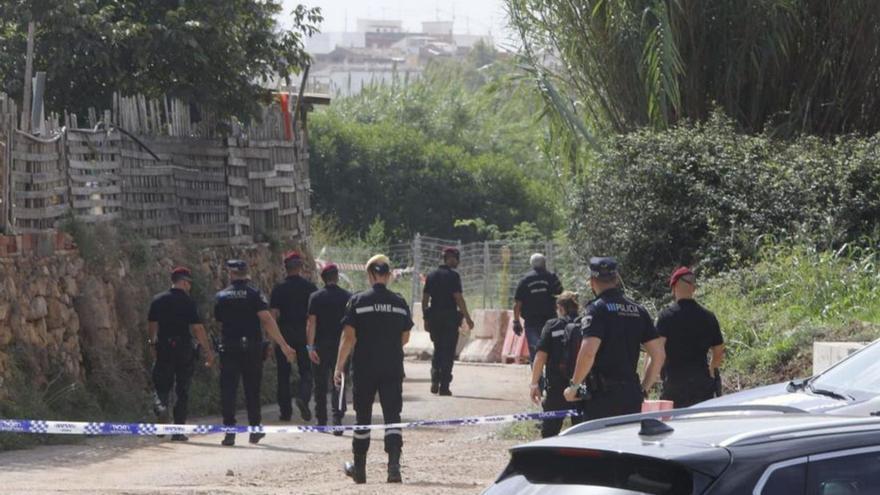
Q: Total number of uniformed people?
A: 10